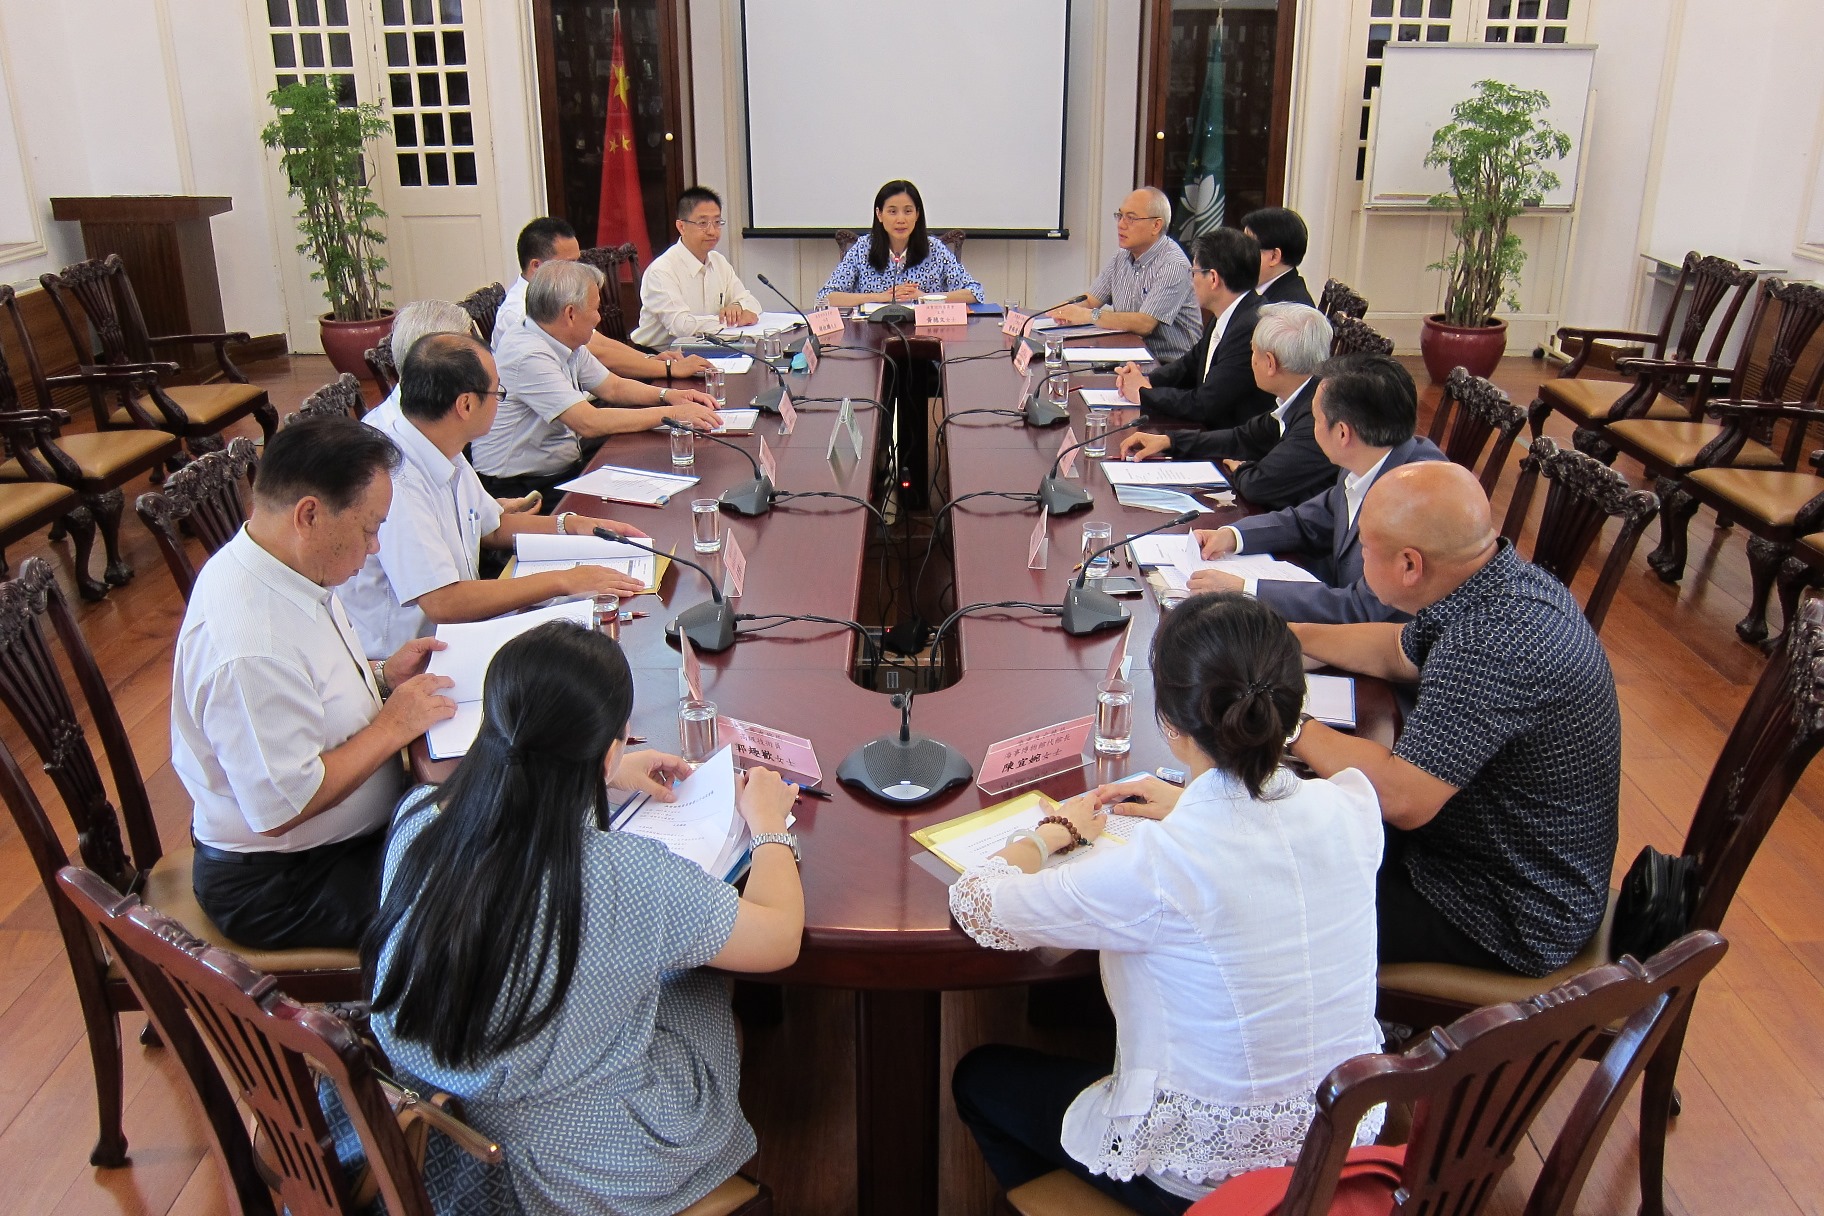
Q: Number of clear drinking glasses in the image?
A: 14